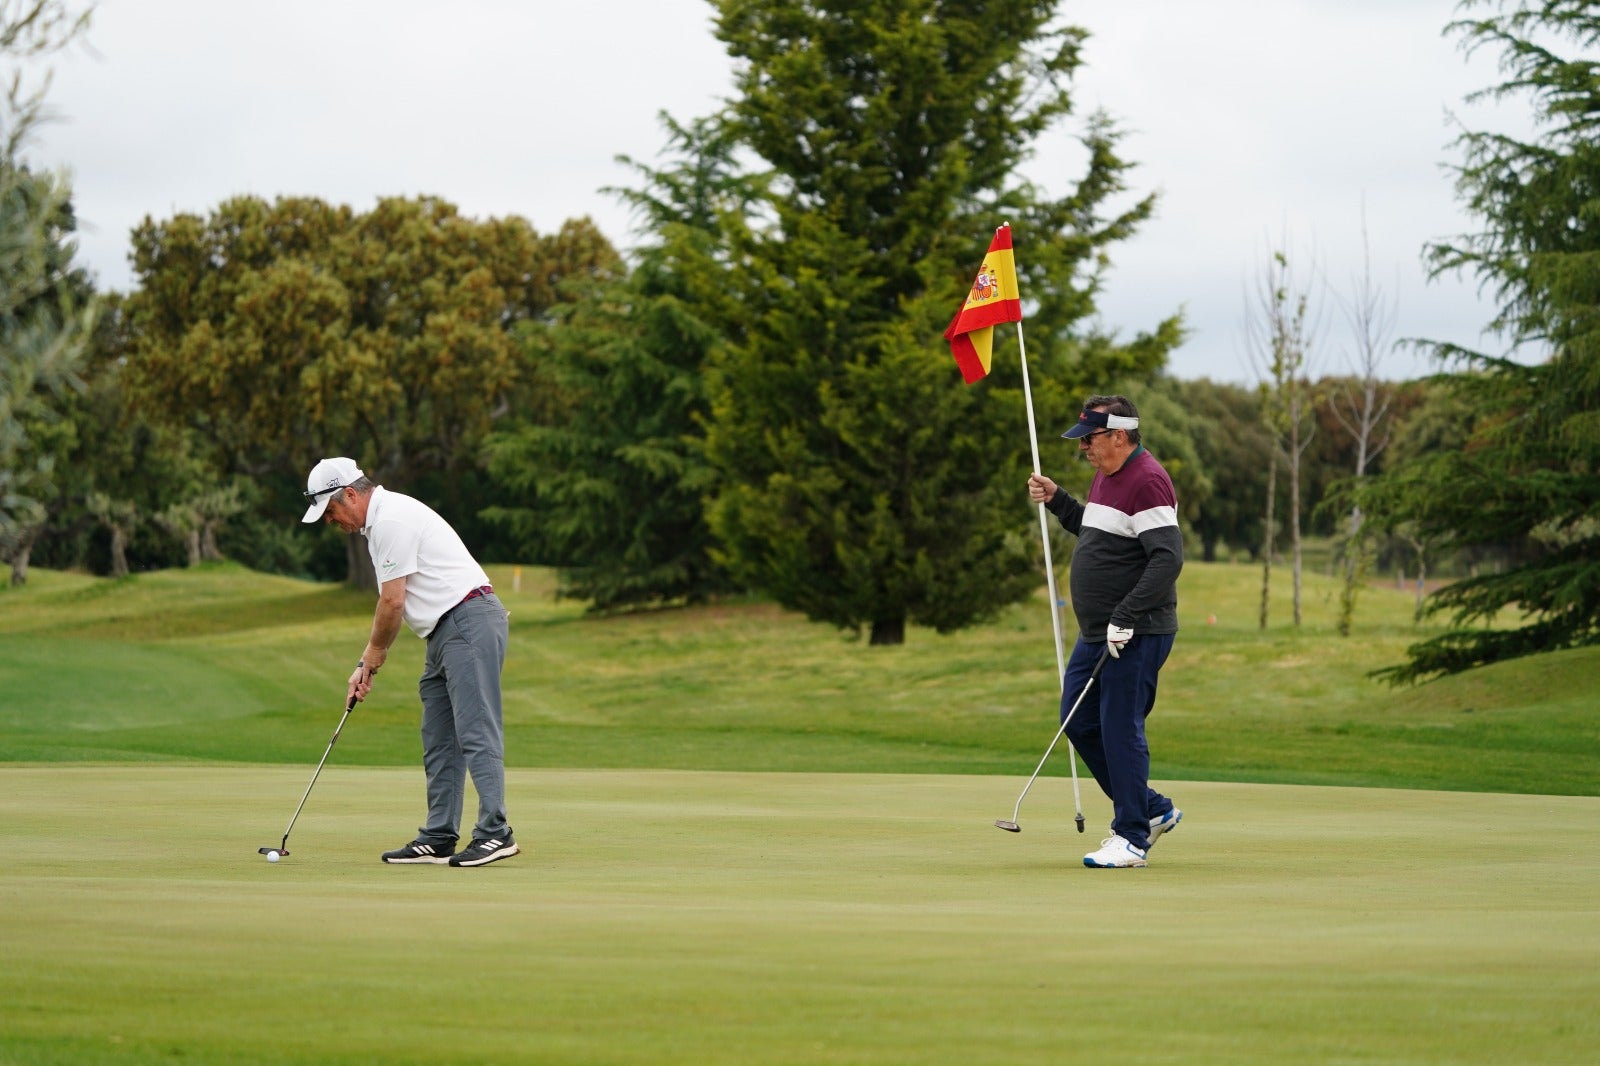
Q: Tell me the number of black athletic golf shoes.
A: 2